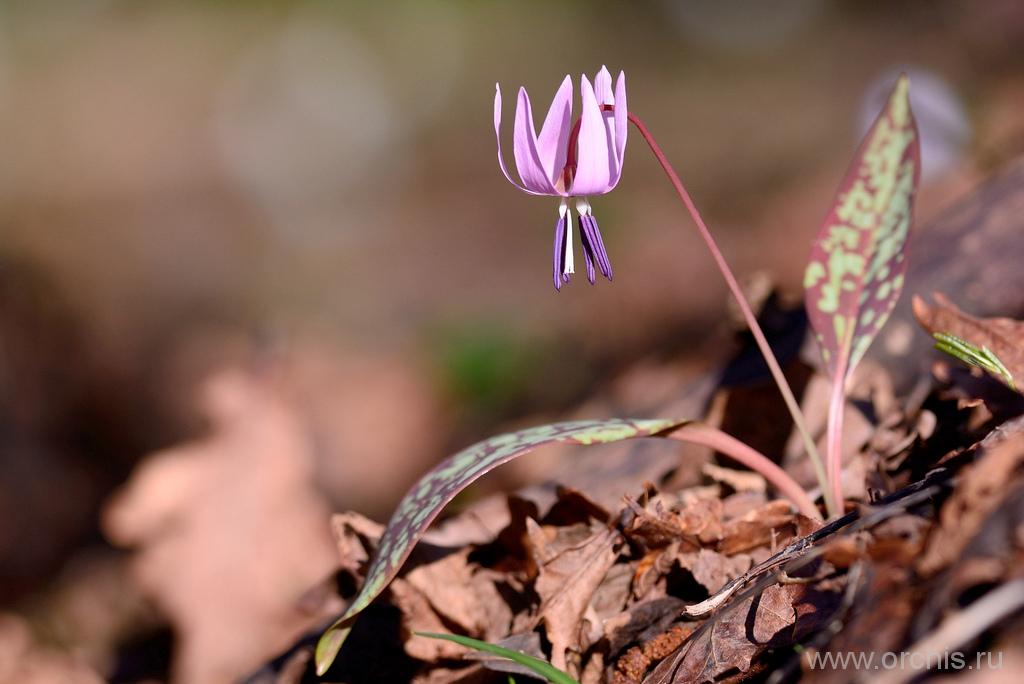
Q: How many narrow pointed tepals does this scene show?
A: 6